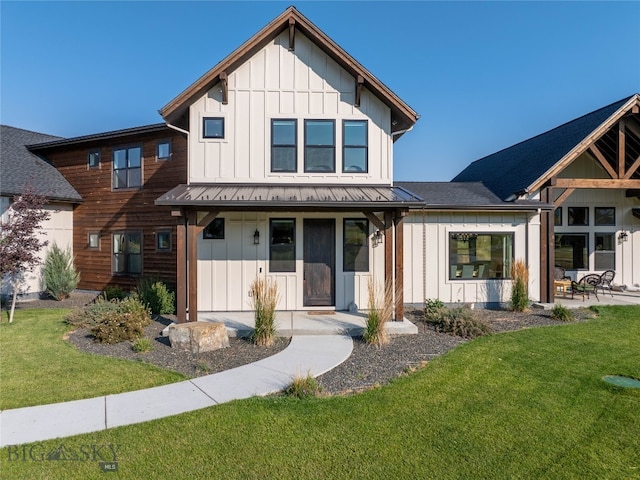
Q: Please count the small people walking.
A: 0